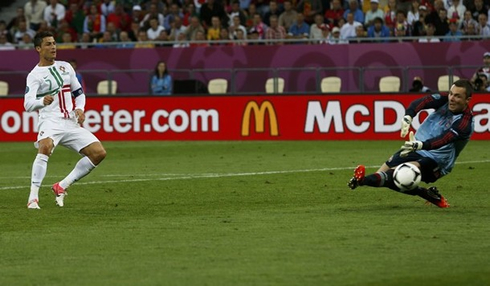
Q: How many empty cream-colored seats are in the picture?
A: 7